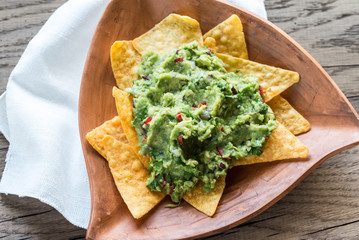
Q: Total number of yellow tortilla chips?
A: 10